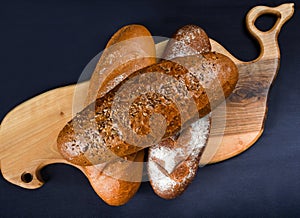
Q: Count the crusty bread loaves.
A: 3